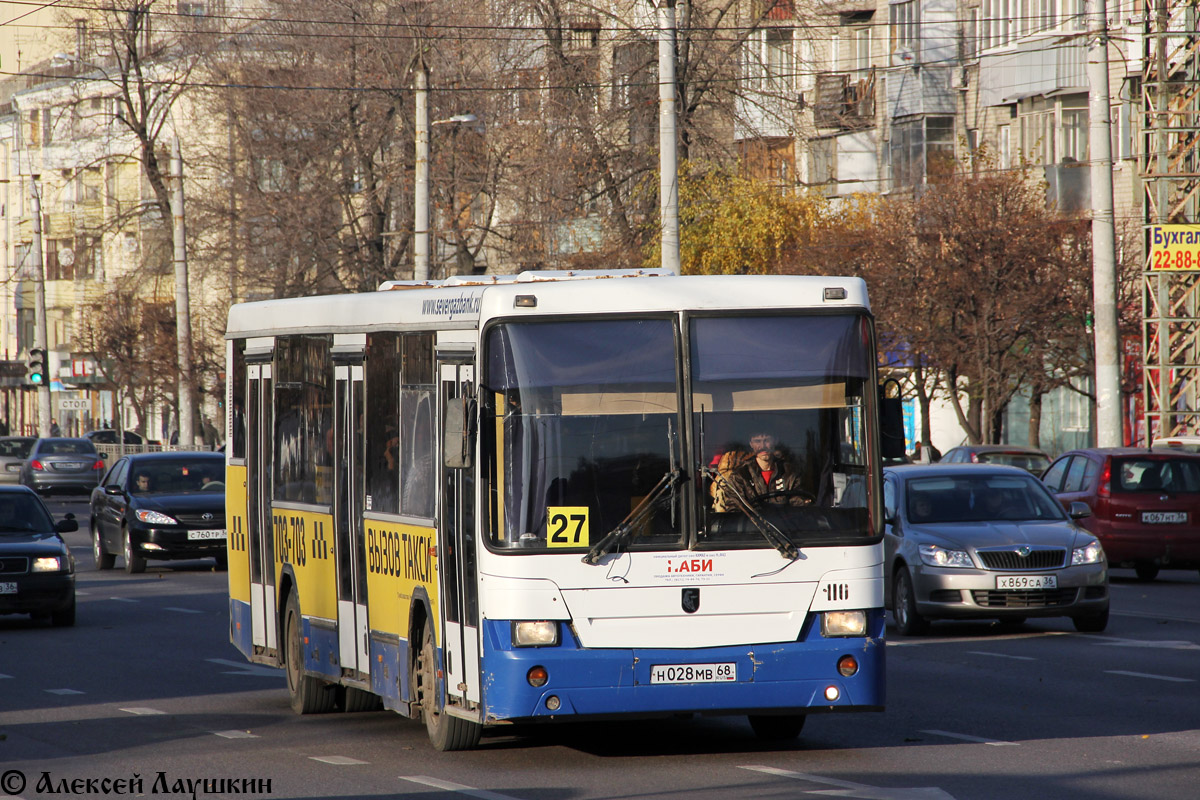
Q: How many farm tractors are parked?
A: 0